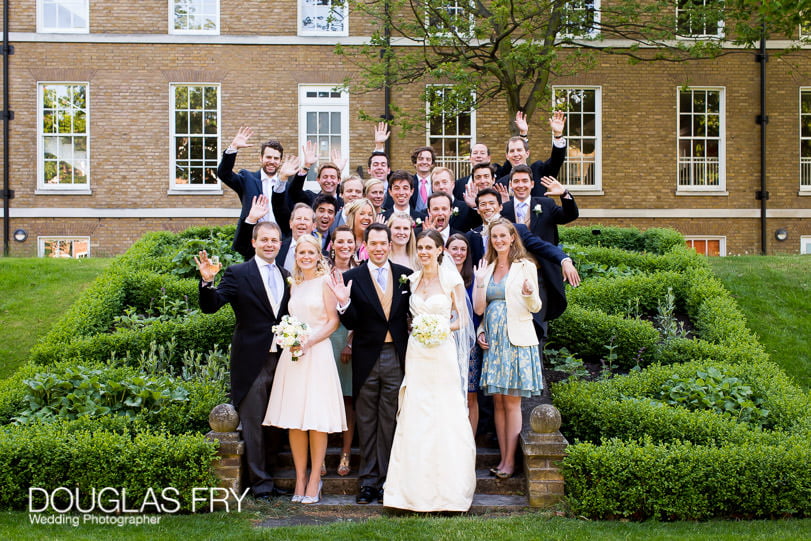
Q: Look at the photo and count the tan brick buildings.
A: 1